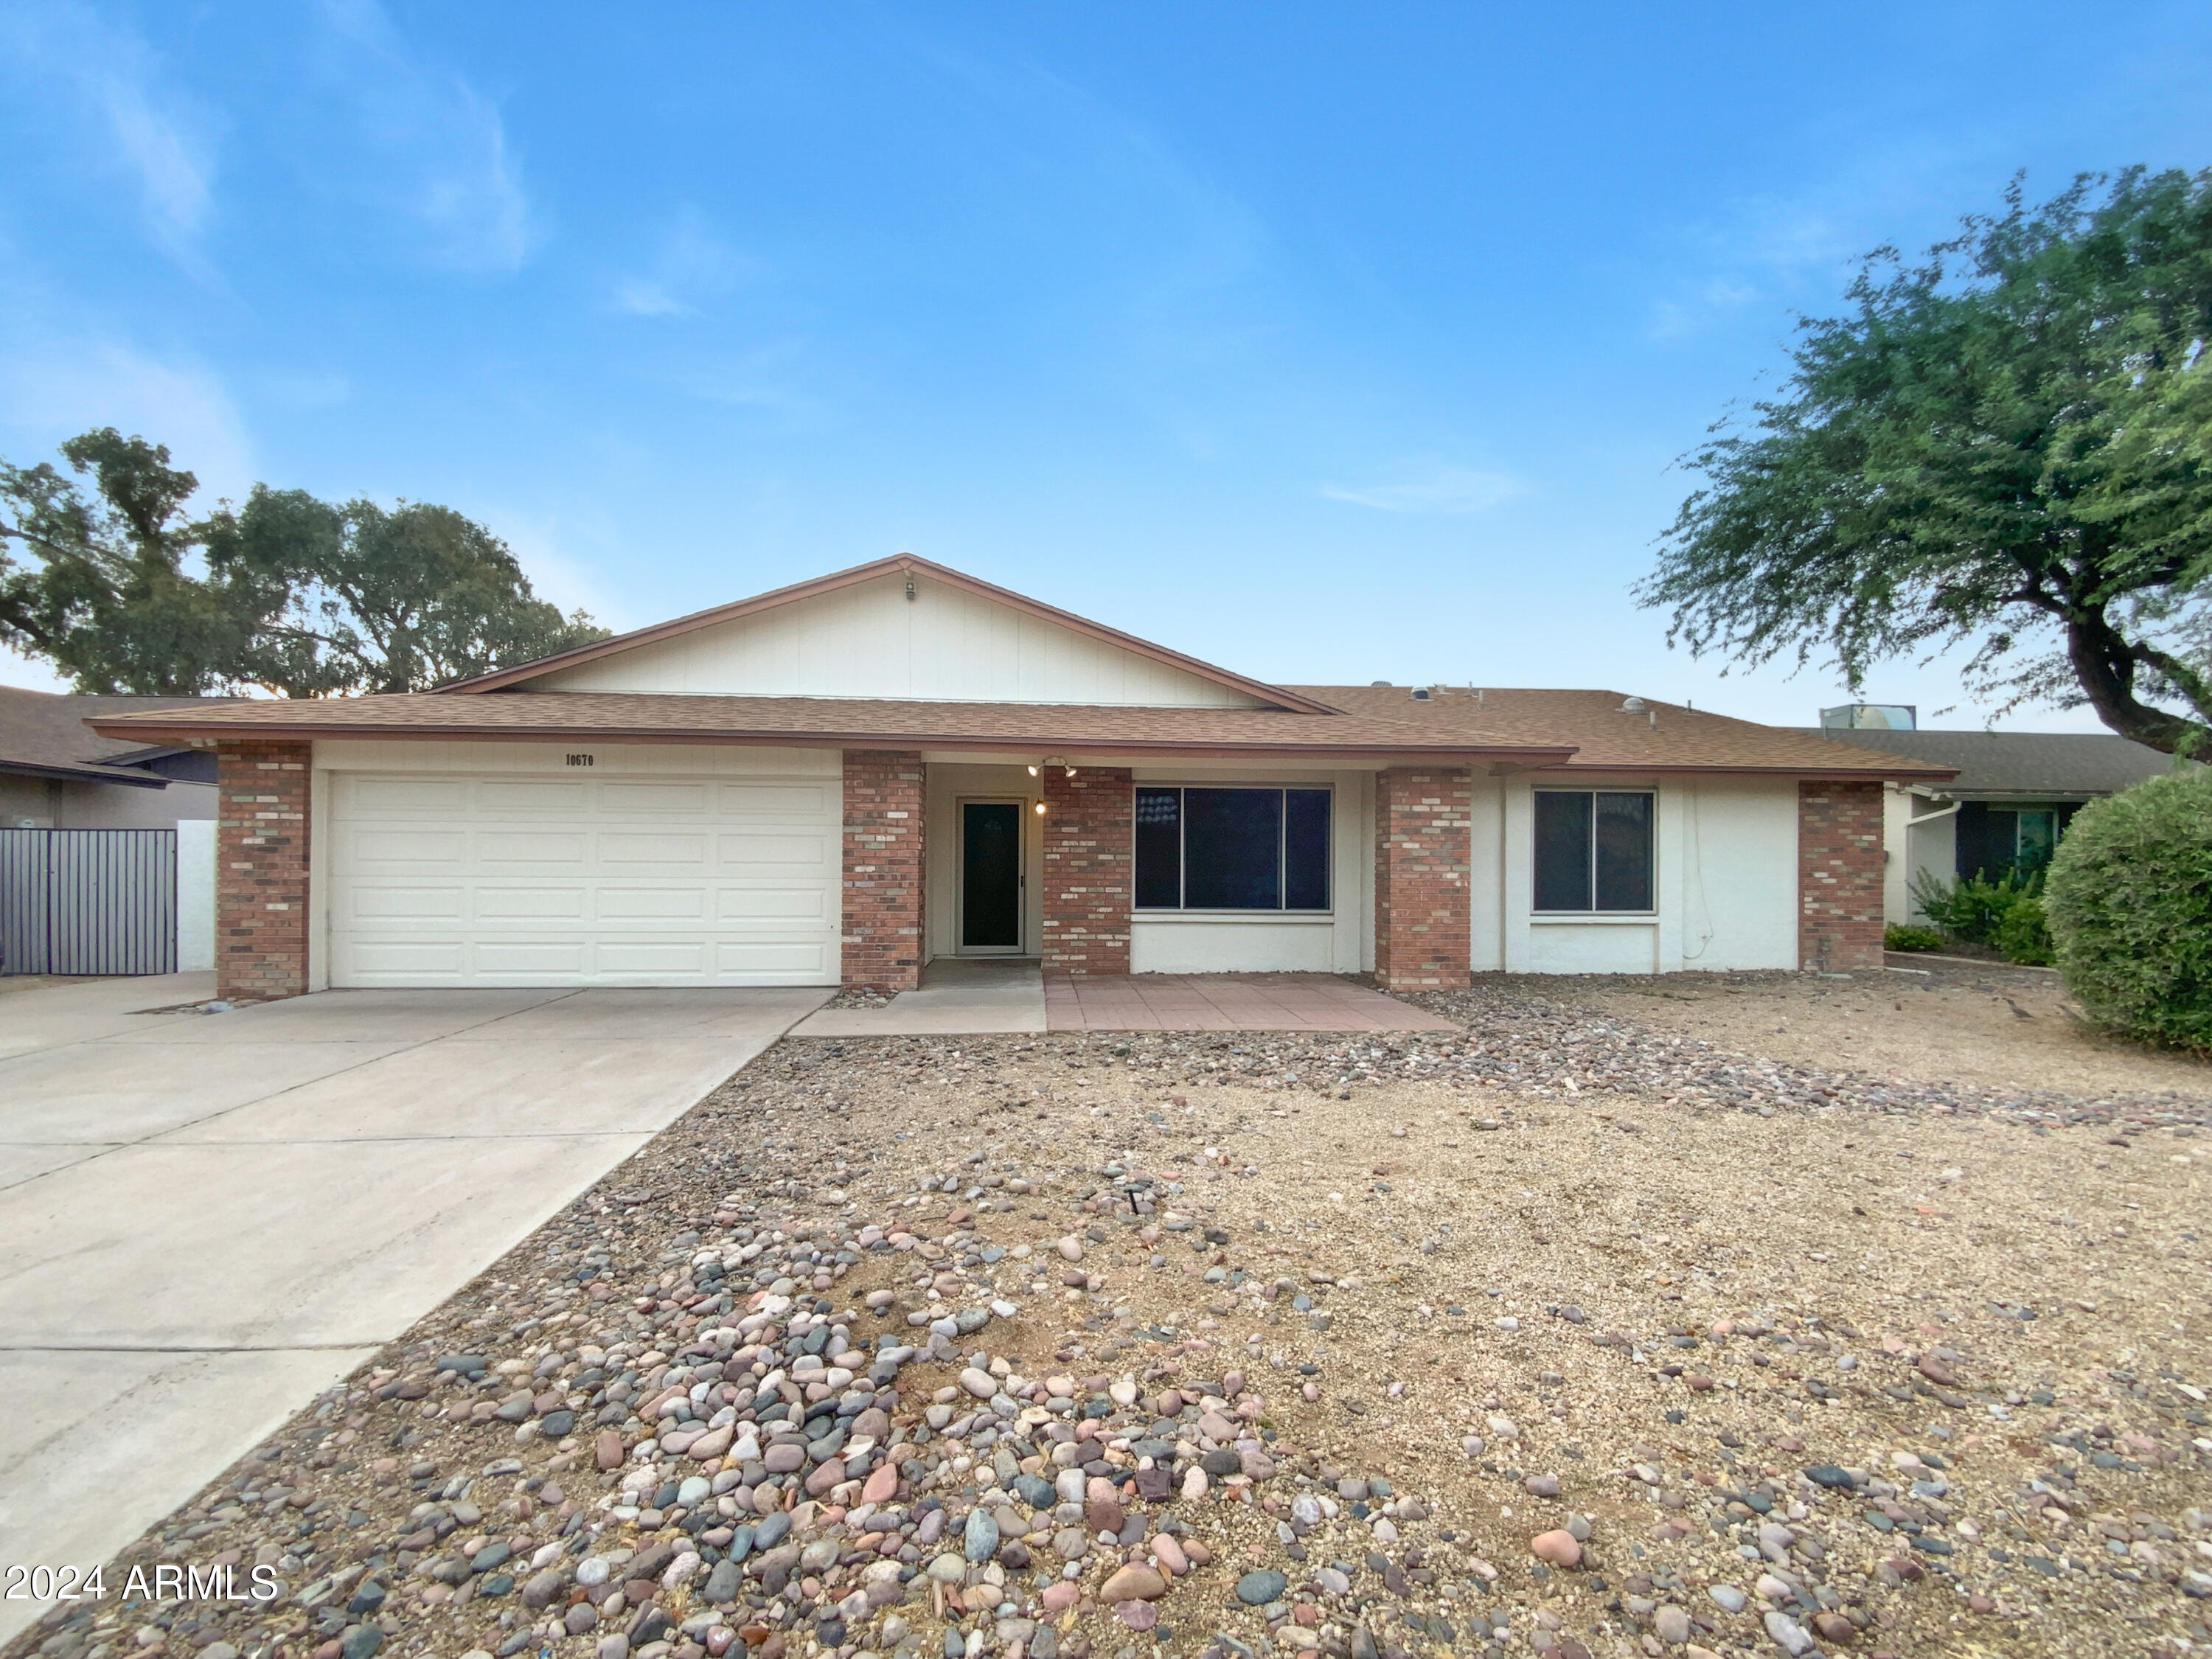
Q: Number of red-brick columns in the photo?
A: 5